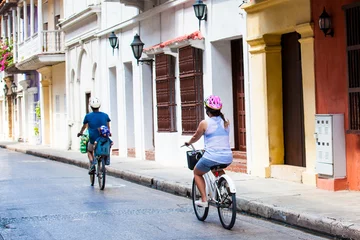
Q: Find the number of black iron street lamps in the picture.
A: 4